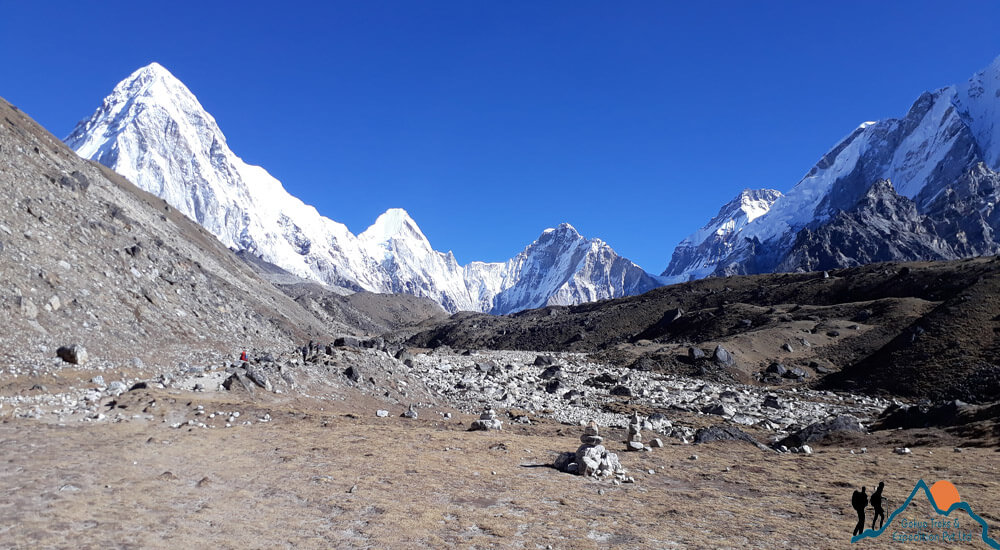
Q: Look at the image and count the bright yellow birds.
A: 0